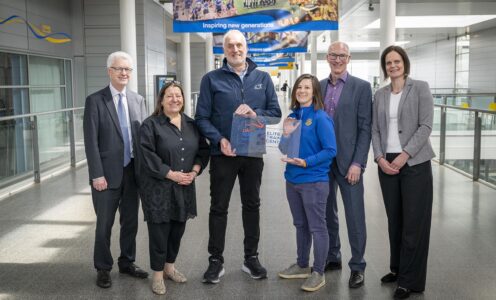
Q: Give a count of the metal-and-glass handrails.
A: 2